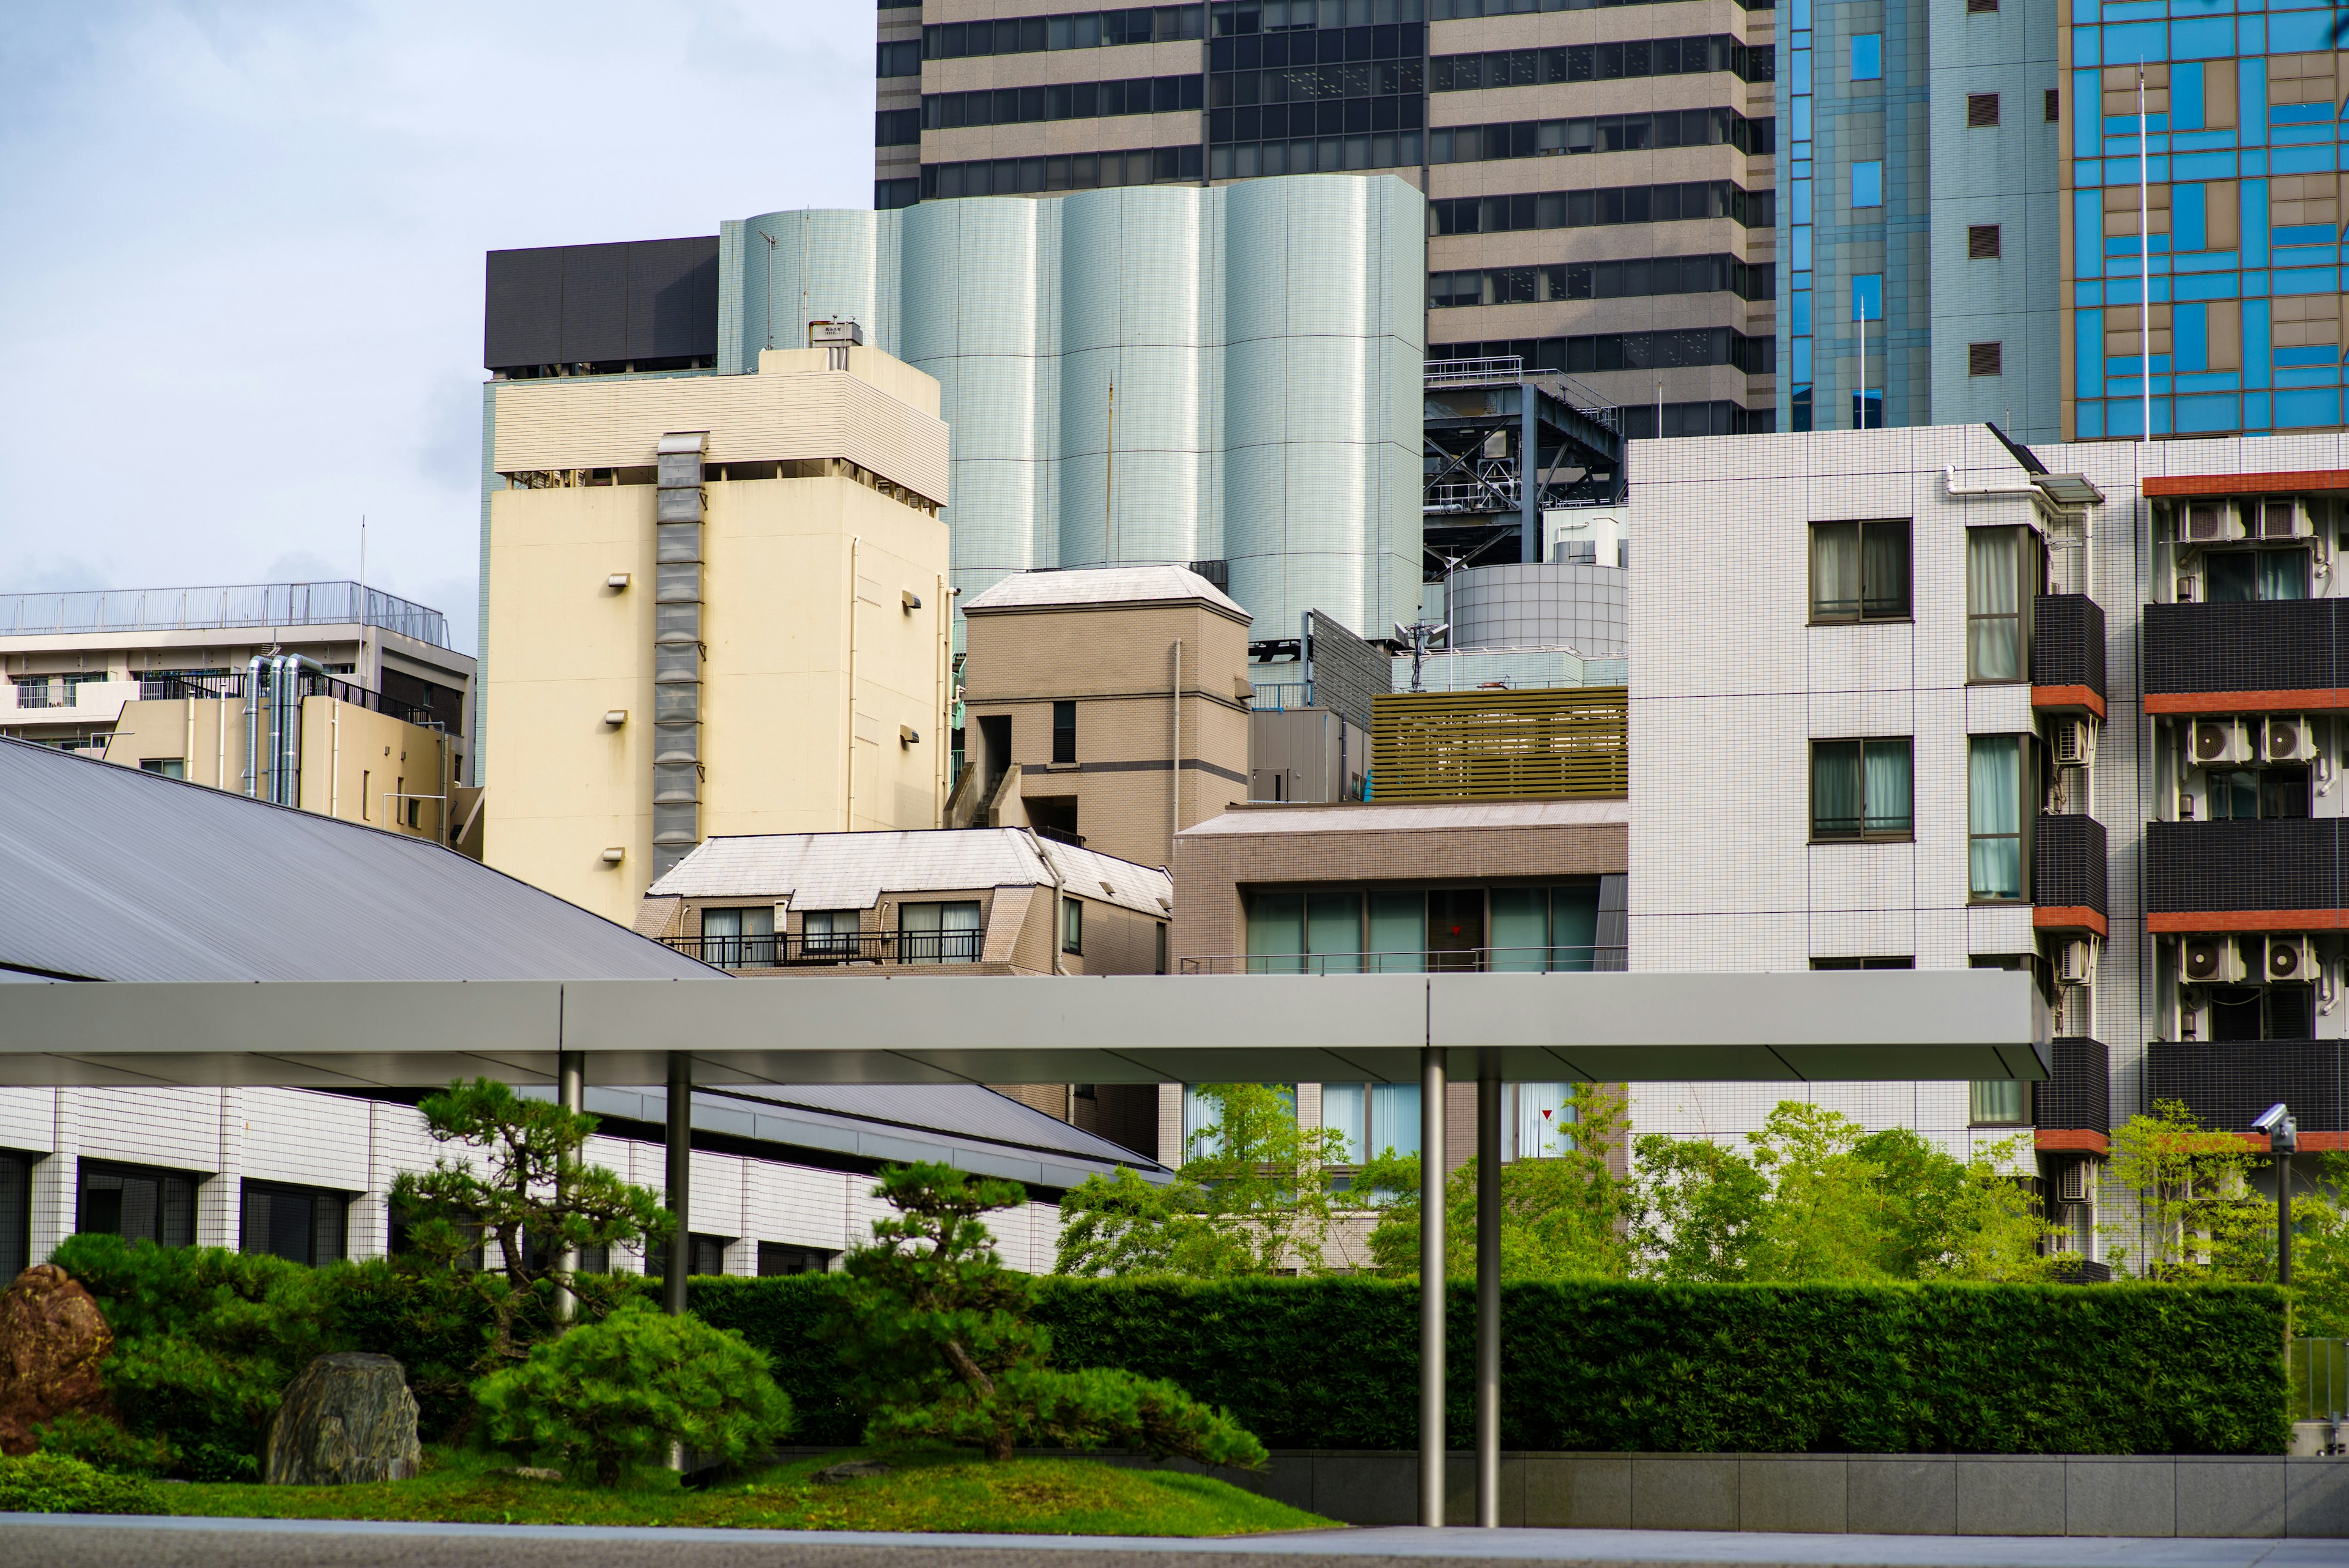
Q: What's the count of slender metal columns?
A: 4